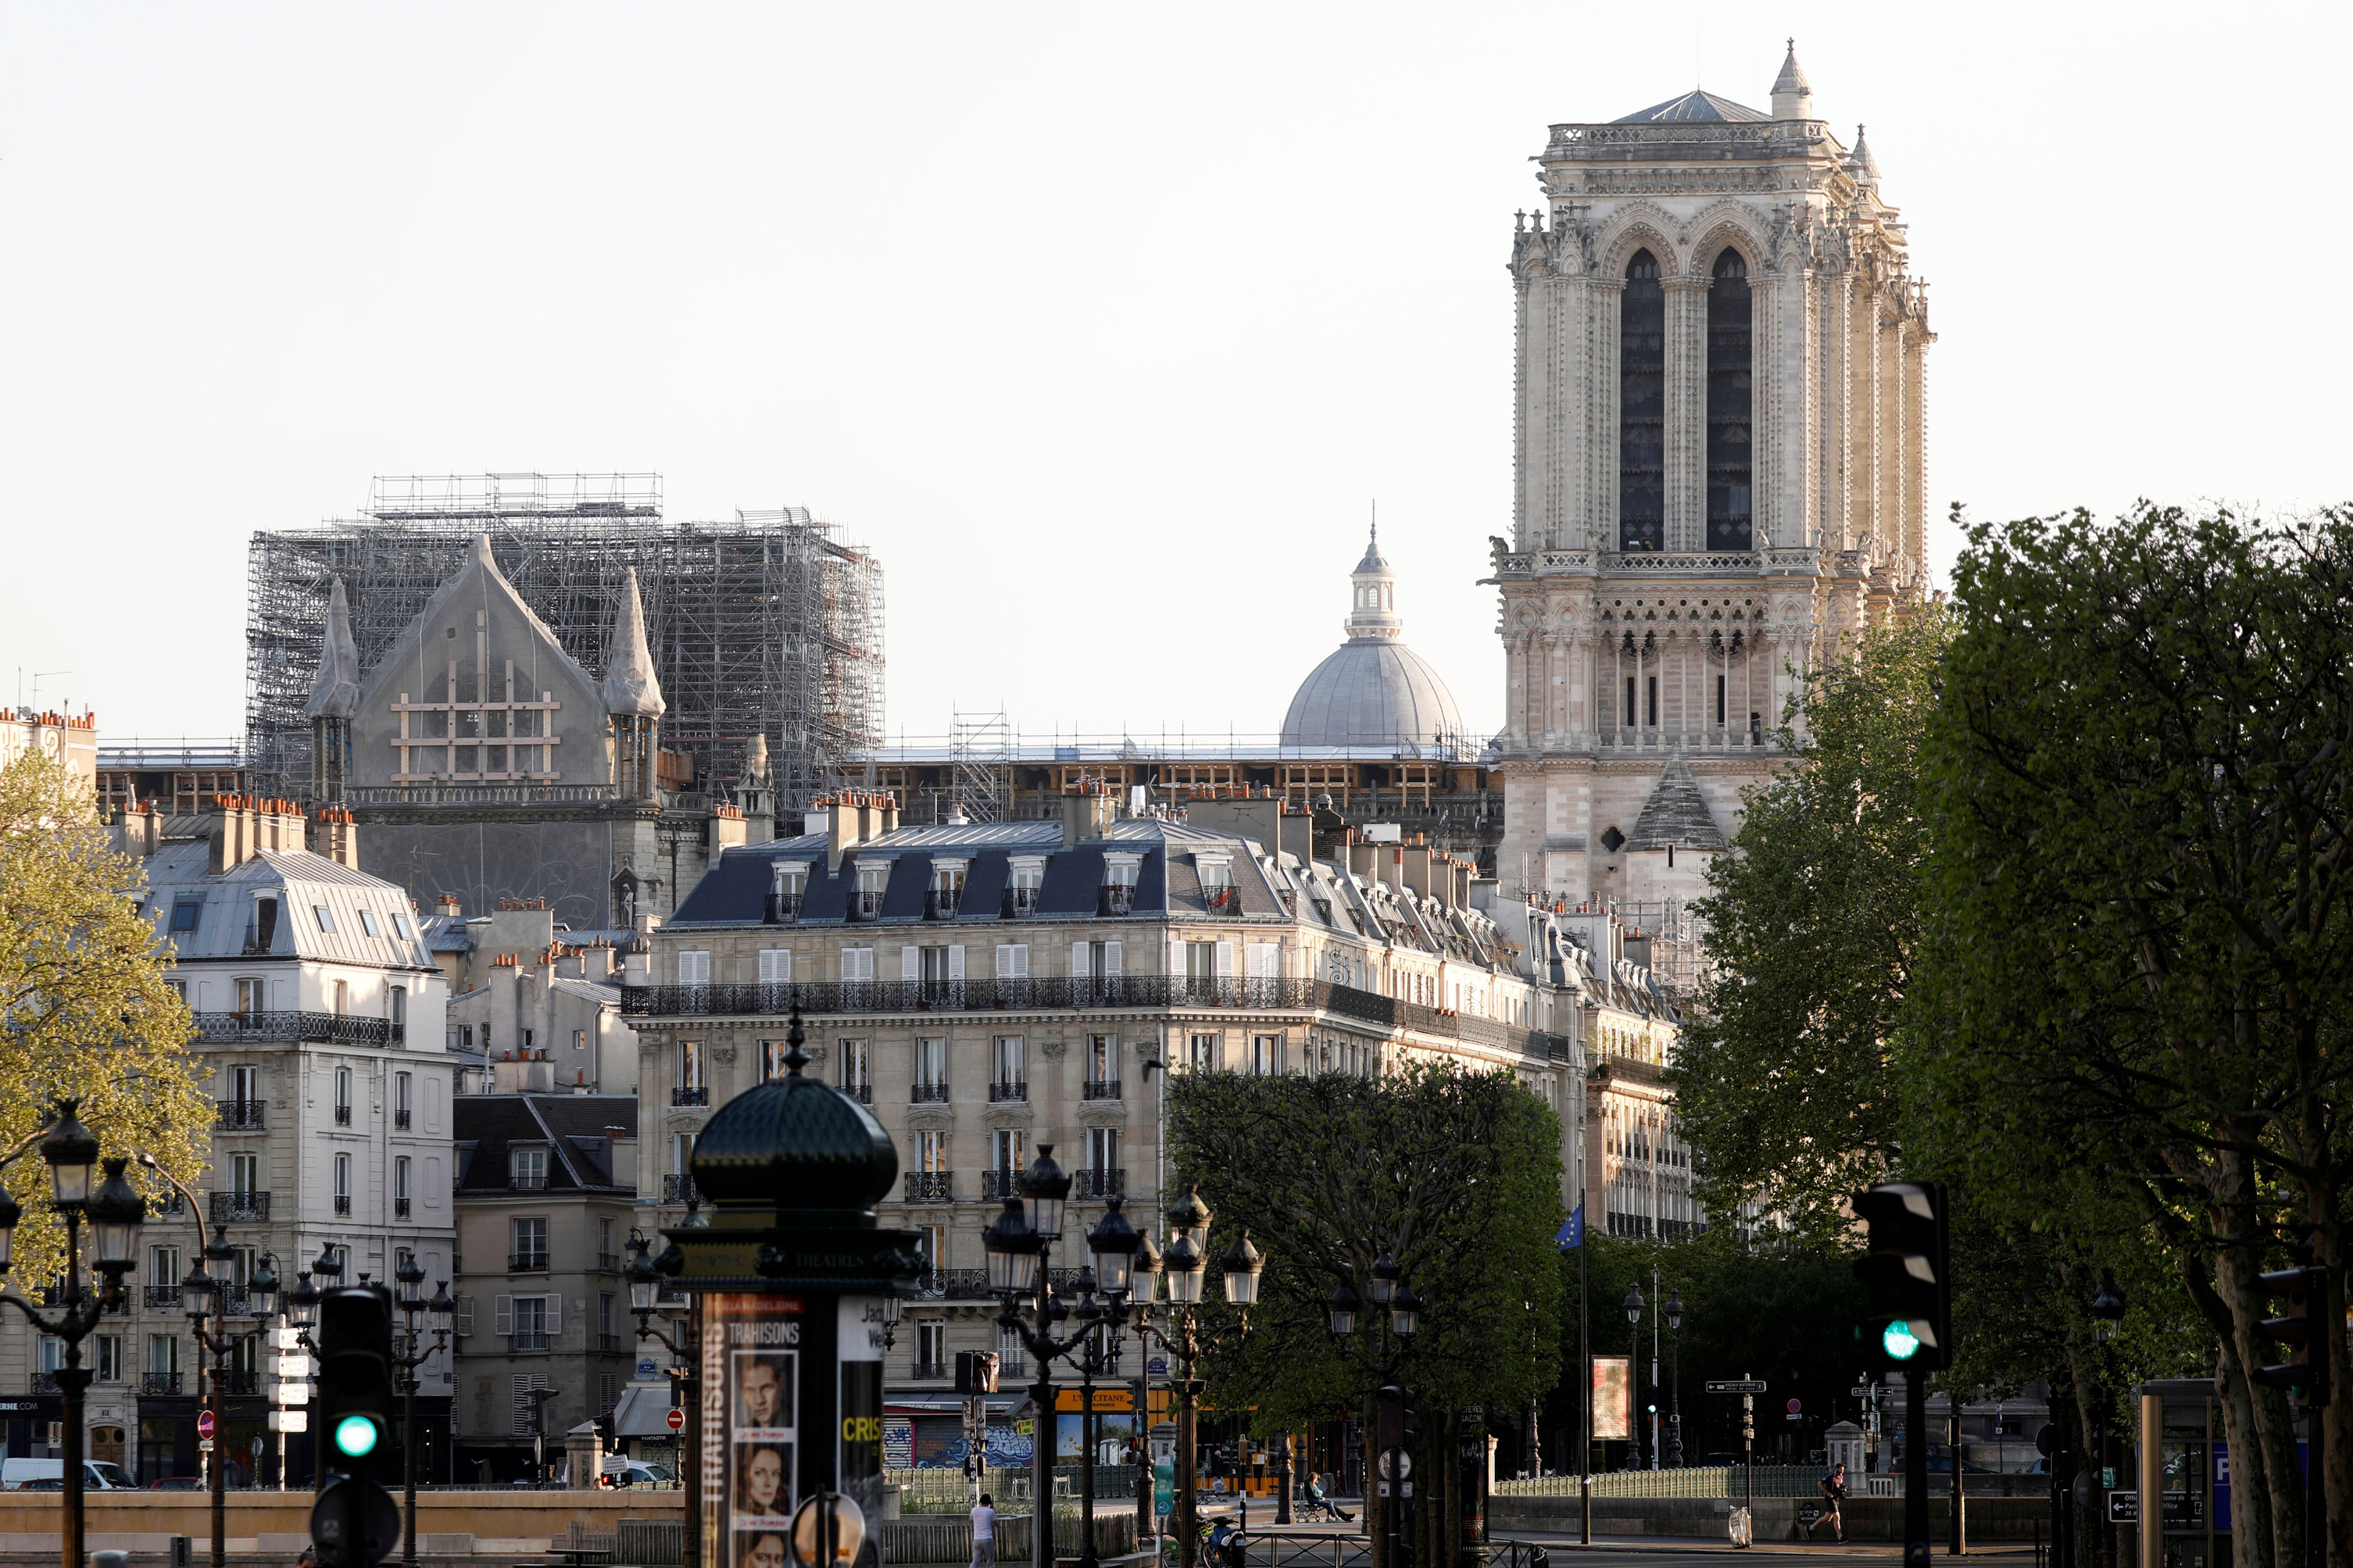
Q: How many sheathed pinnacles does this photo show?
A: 2